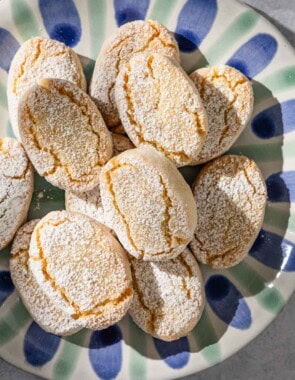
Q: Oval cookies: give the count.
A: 12